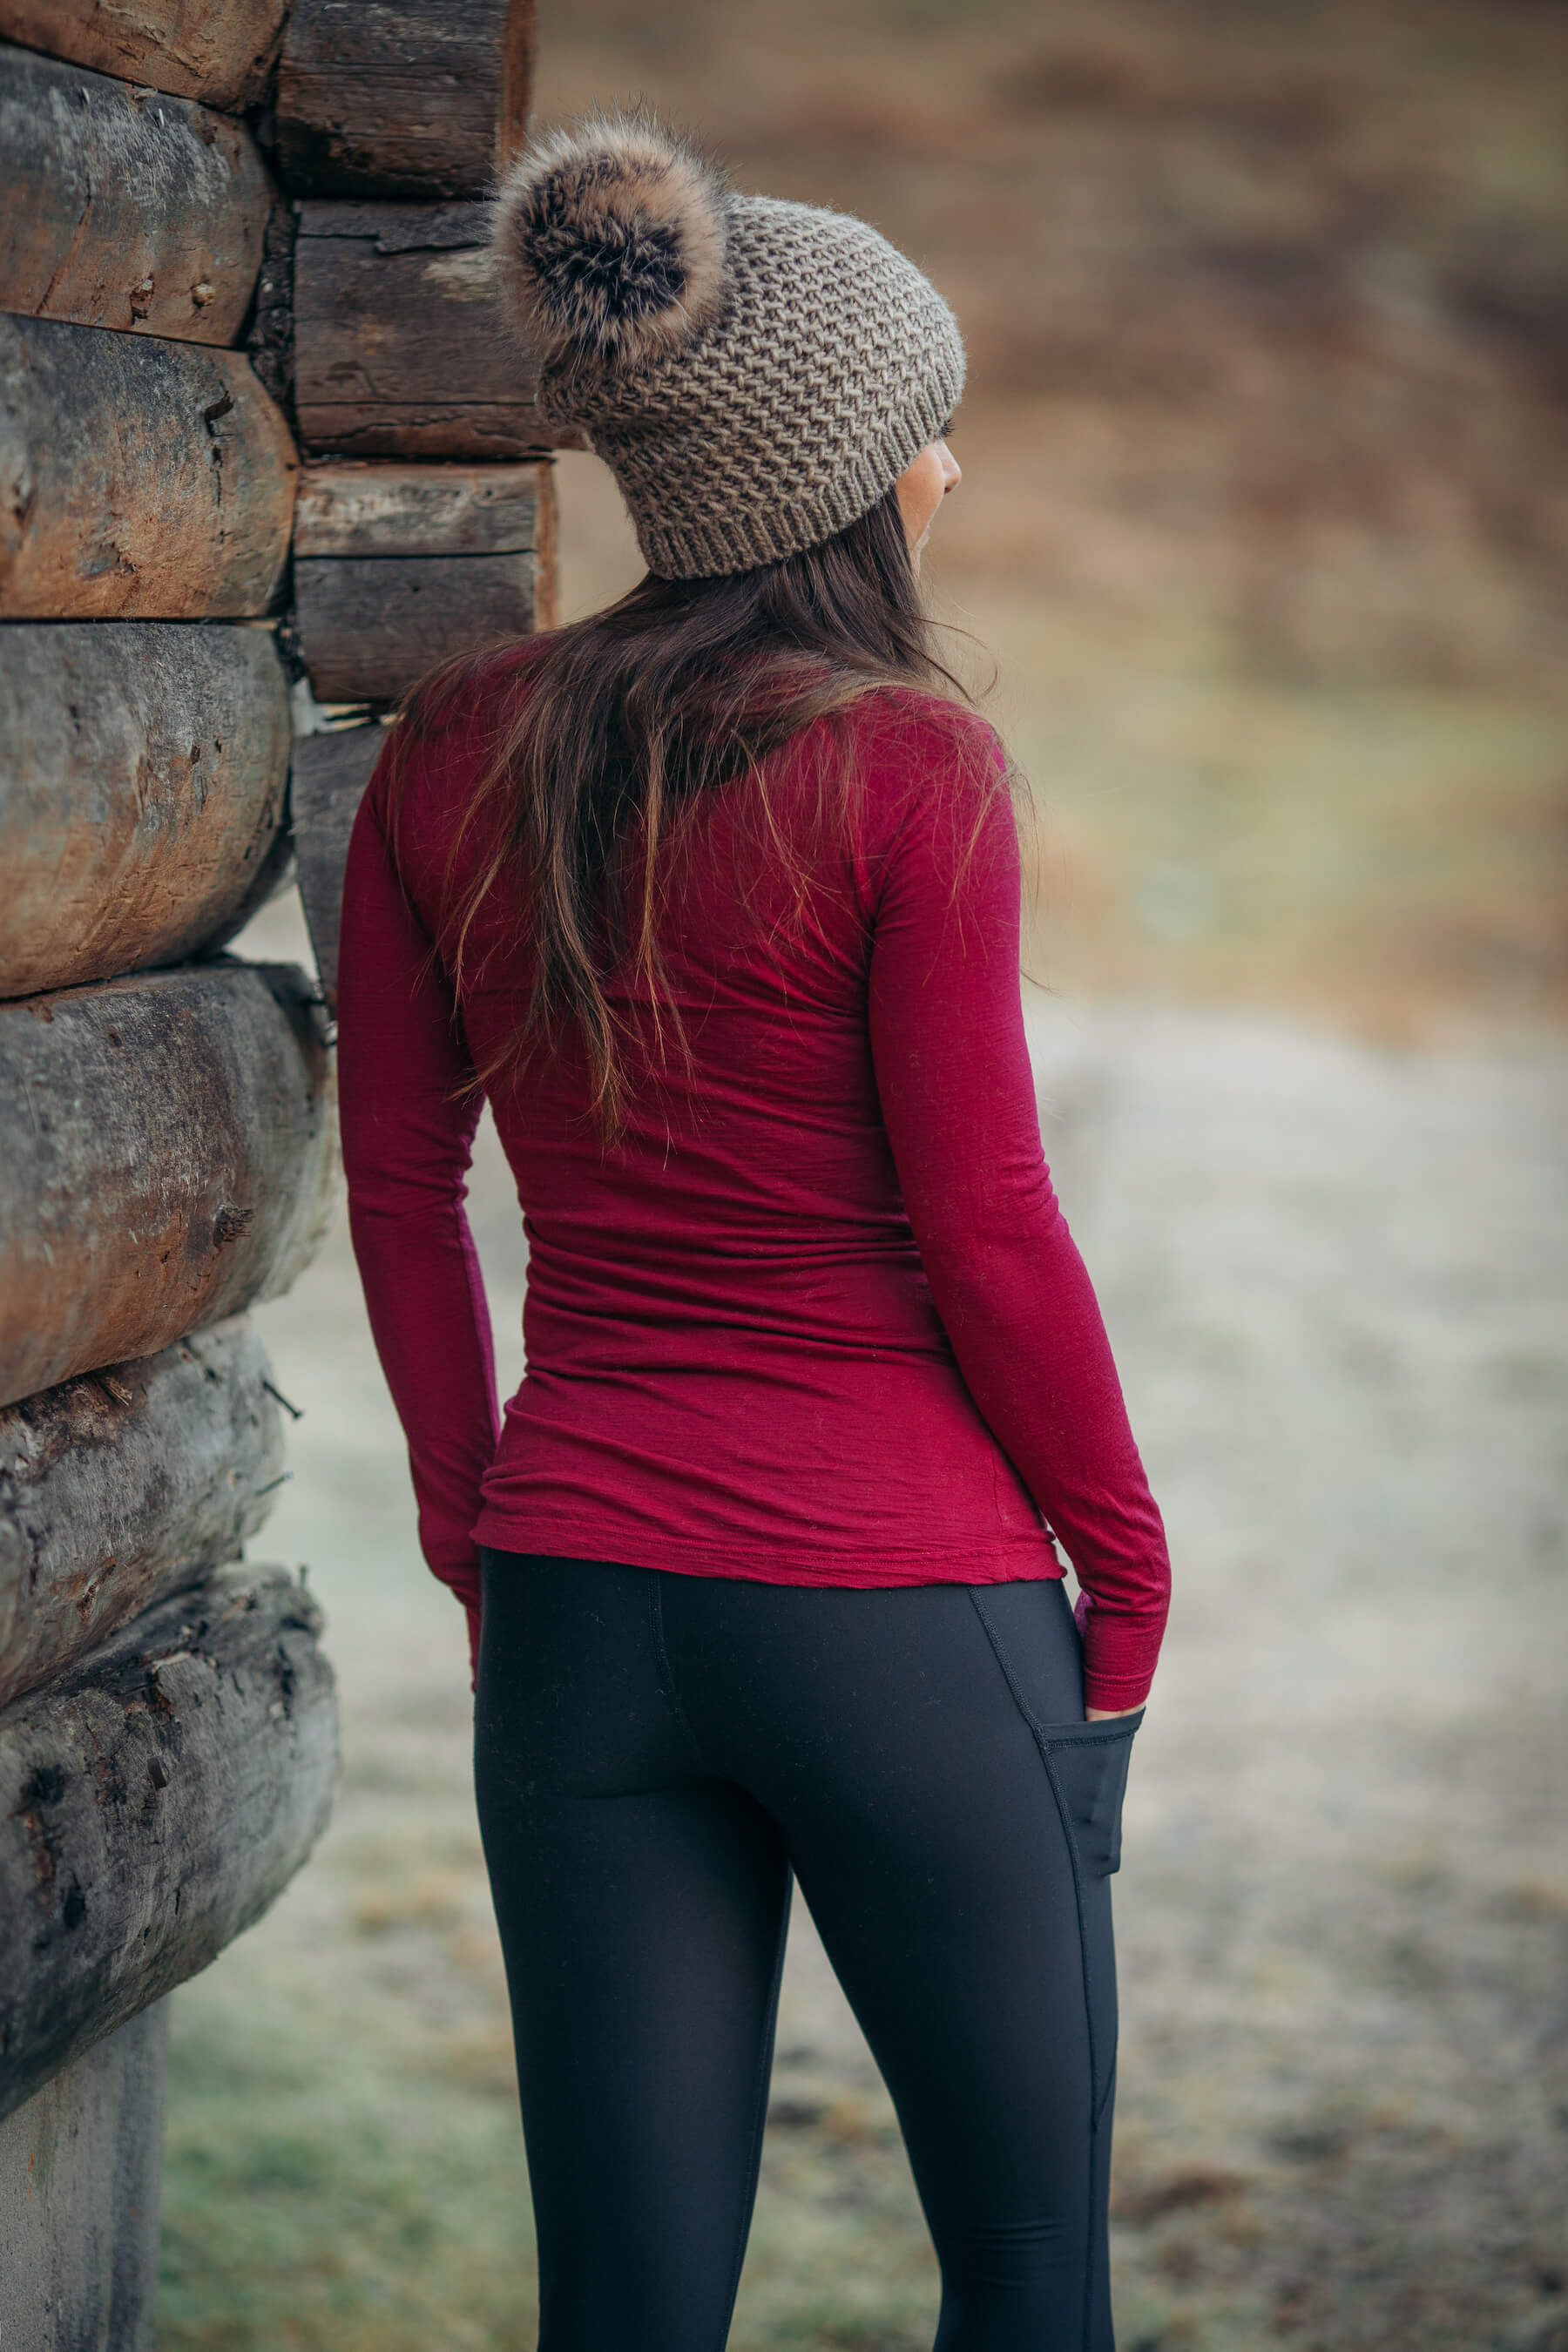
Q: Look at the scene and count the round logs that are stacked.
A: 7